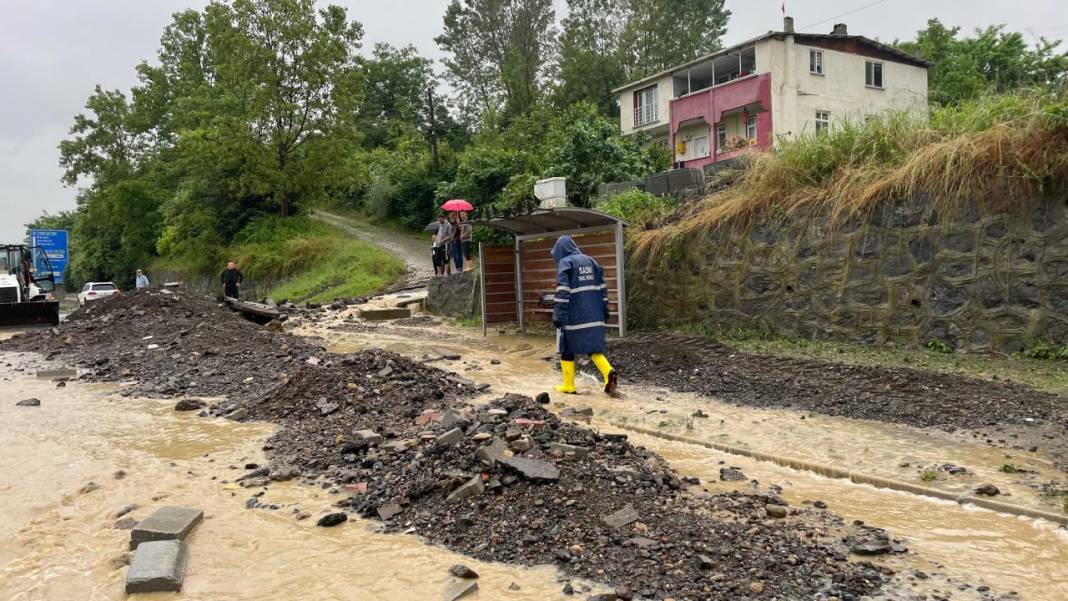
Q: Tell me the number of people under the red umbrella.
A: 2